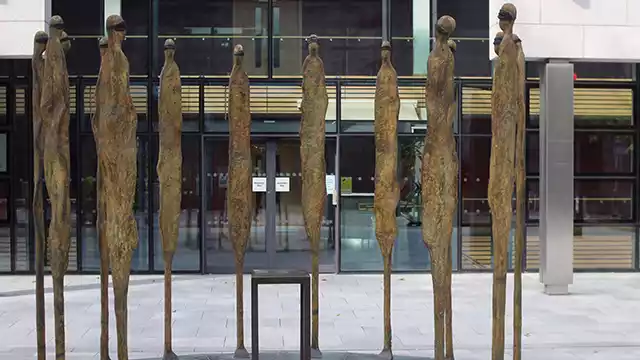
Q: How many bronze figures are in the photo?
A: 14